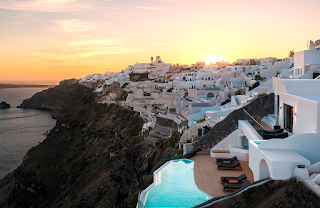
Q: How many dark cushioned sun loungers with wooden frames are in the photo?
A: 4